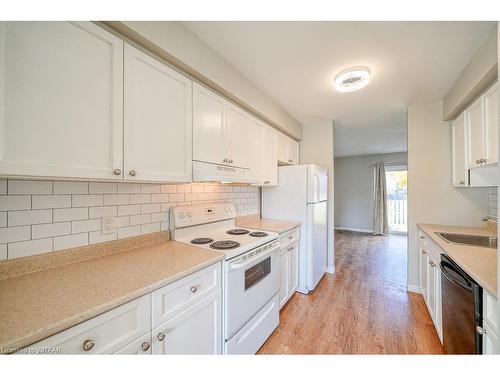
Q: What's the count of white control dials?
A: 4